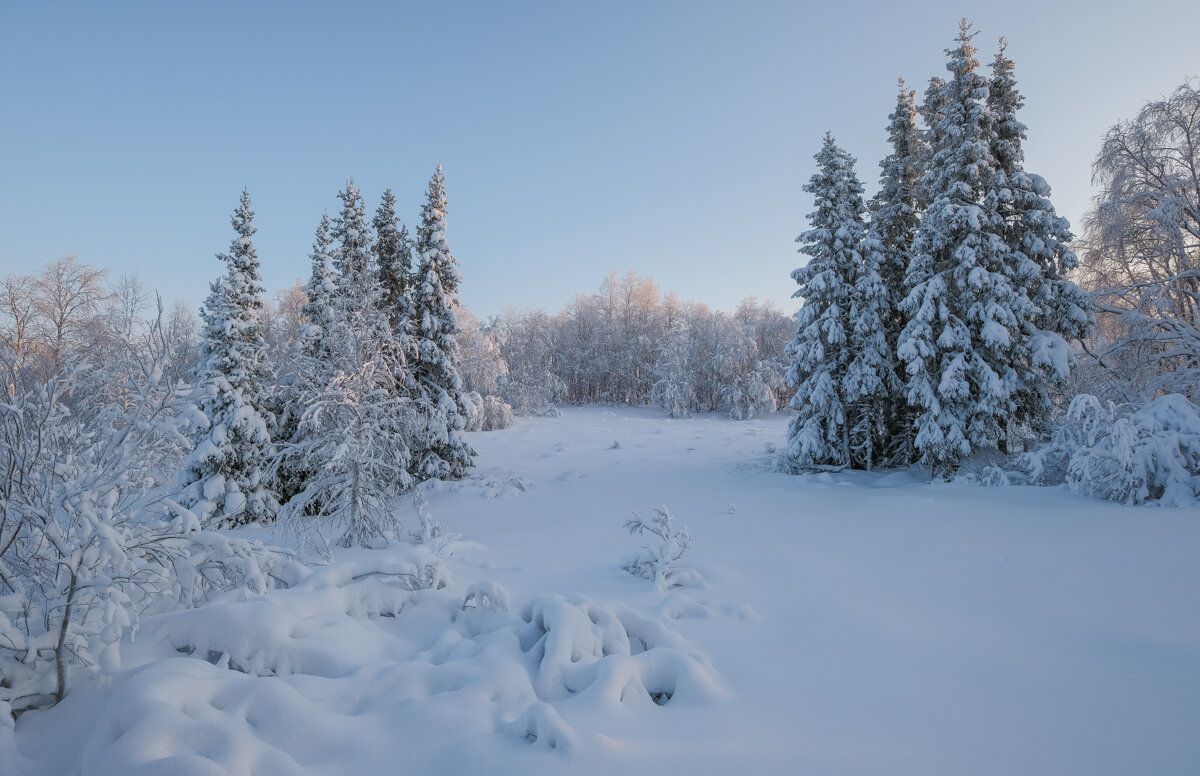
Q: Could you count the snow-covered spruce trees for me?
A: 10